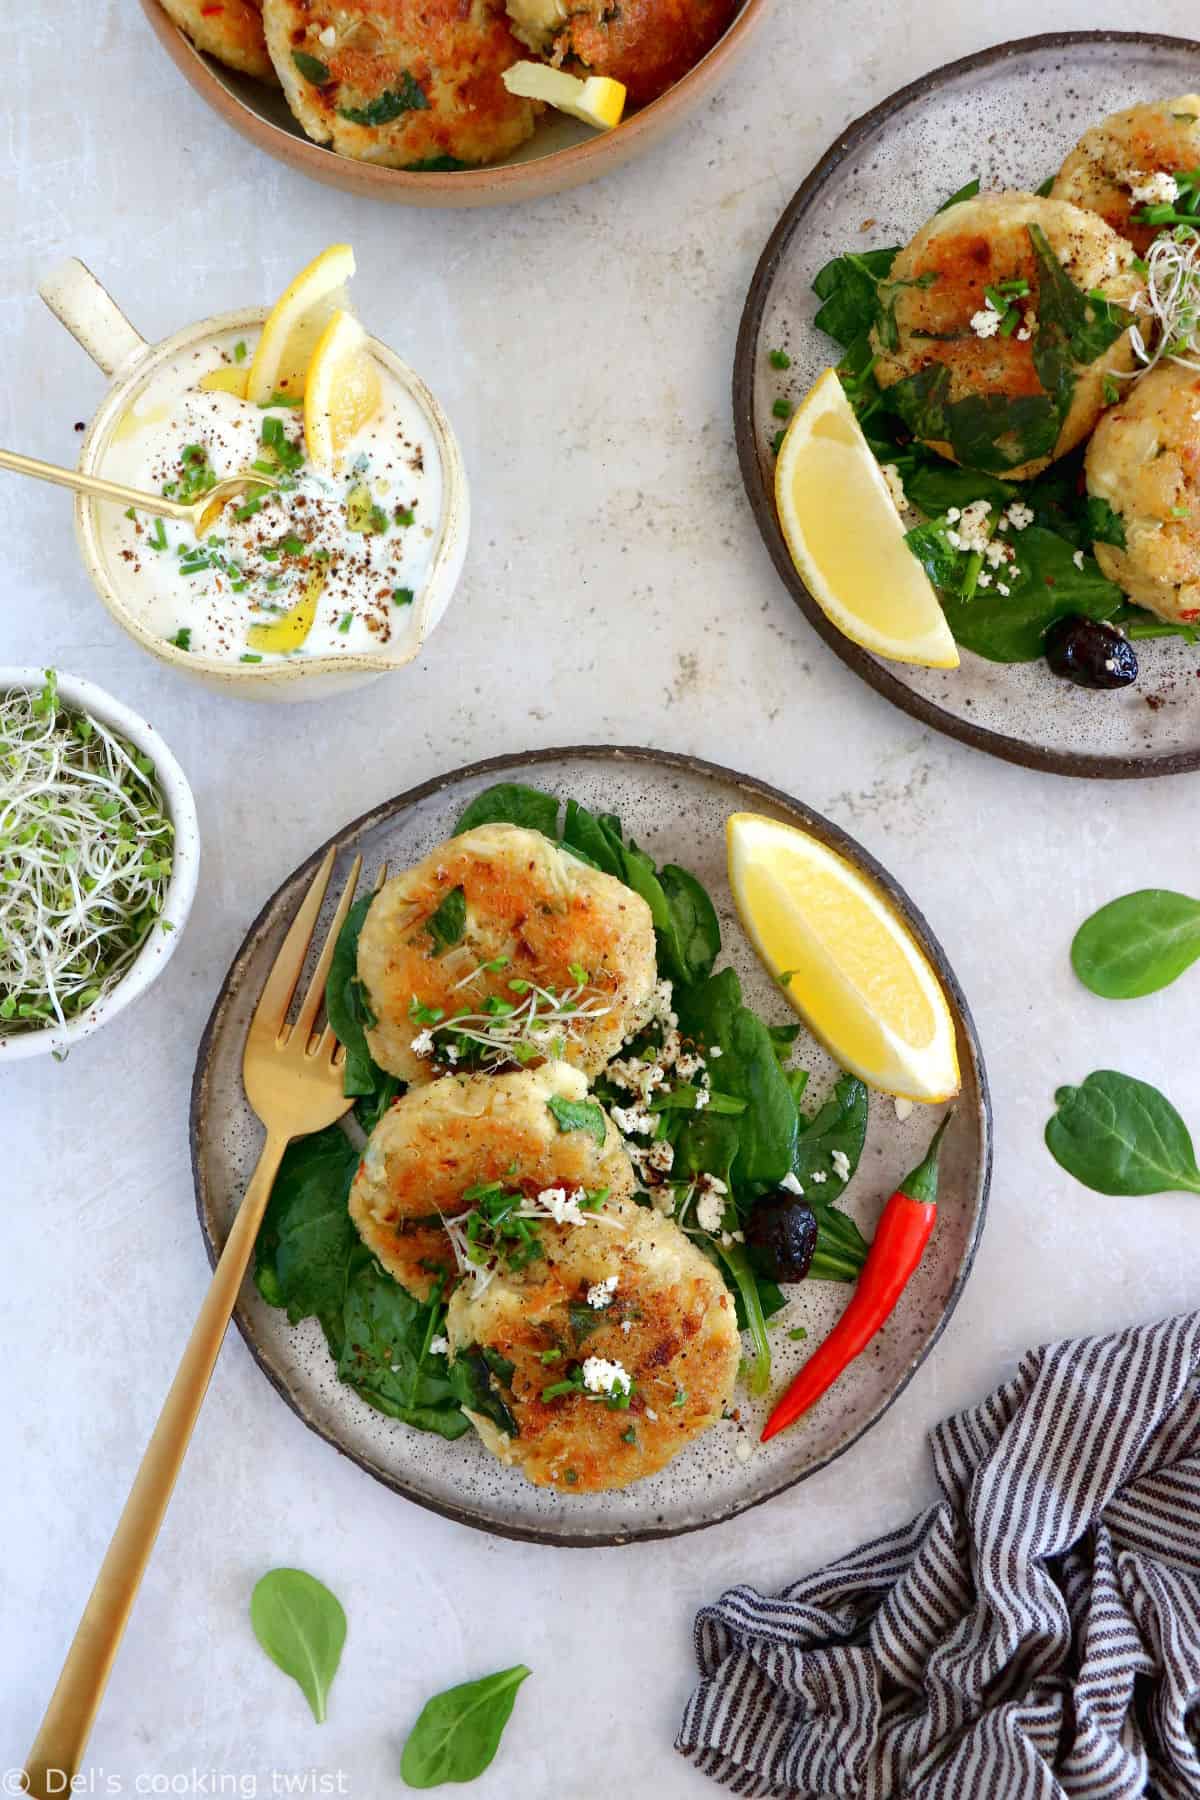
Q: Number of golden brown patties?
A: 9